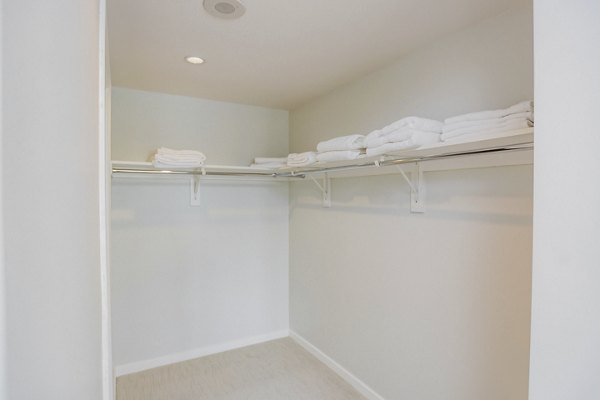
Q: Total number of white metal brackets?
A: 3